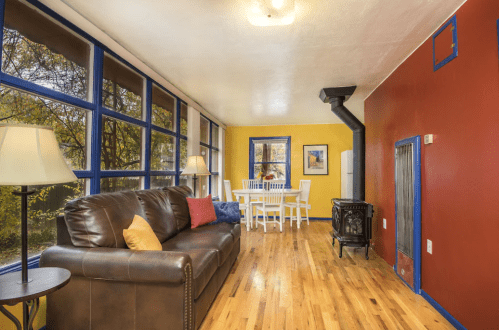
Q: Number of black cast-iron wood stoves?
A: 1